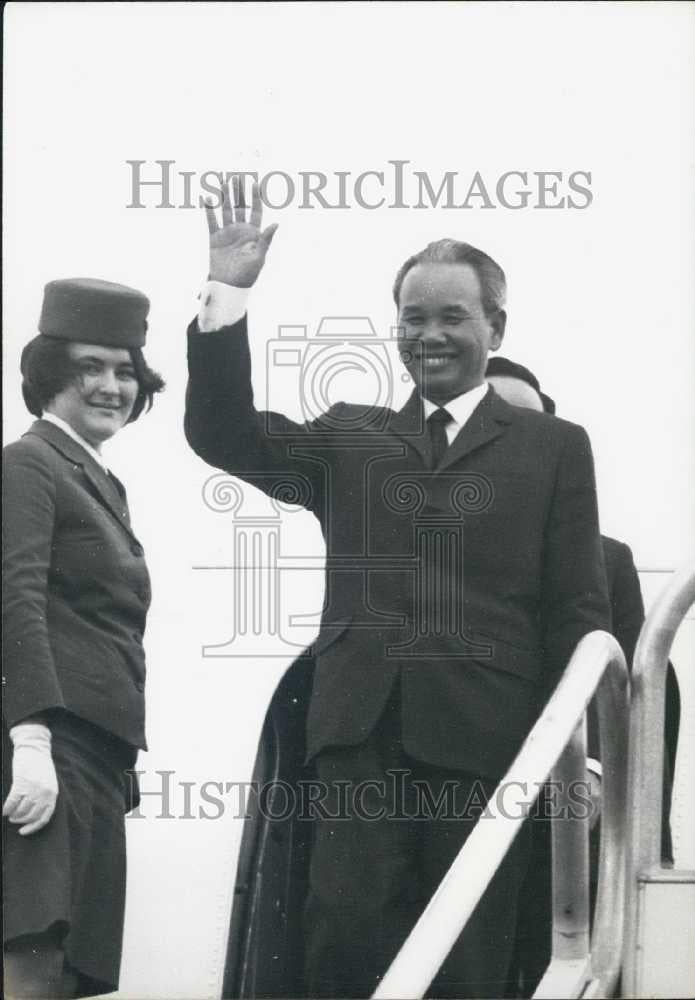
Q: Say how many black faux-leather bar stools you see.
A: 0